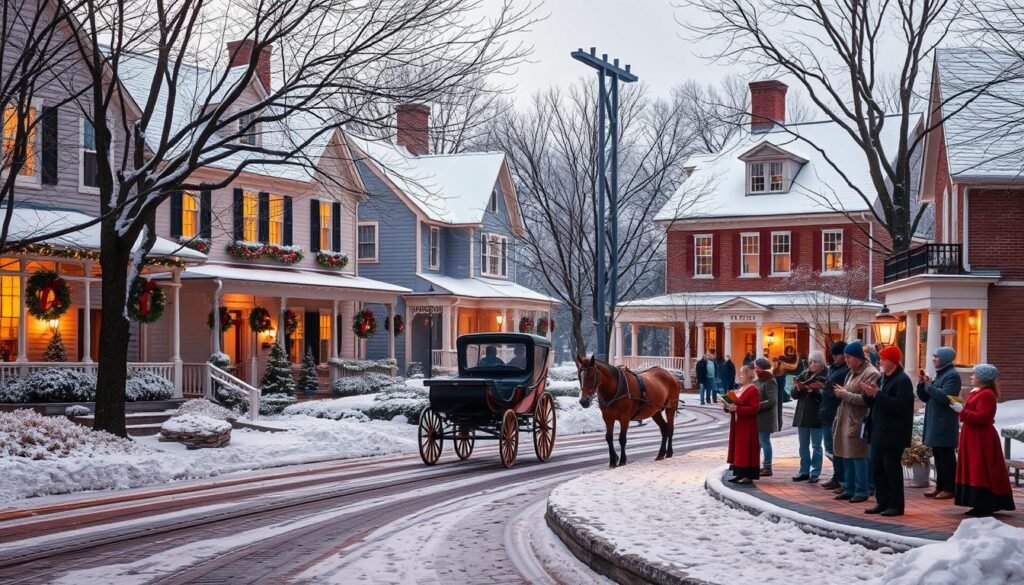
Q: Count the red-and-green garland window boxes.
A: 3